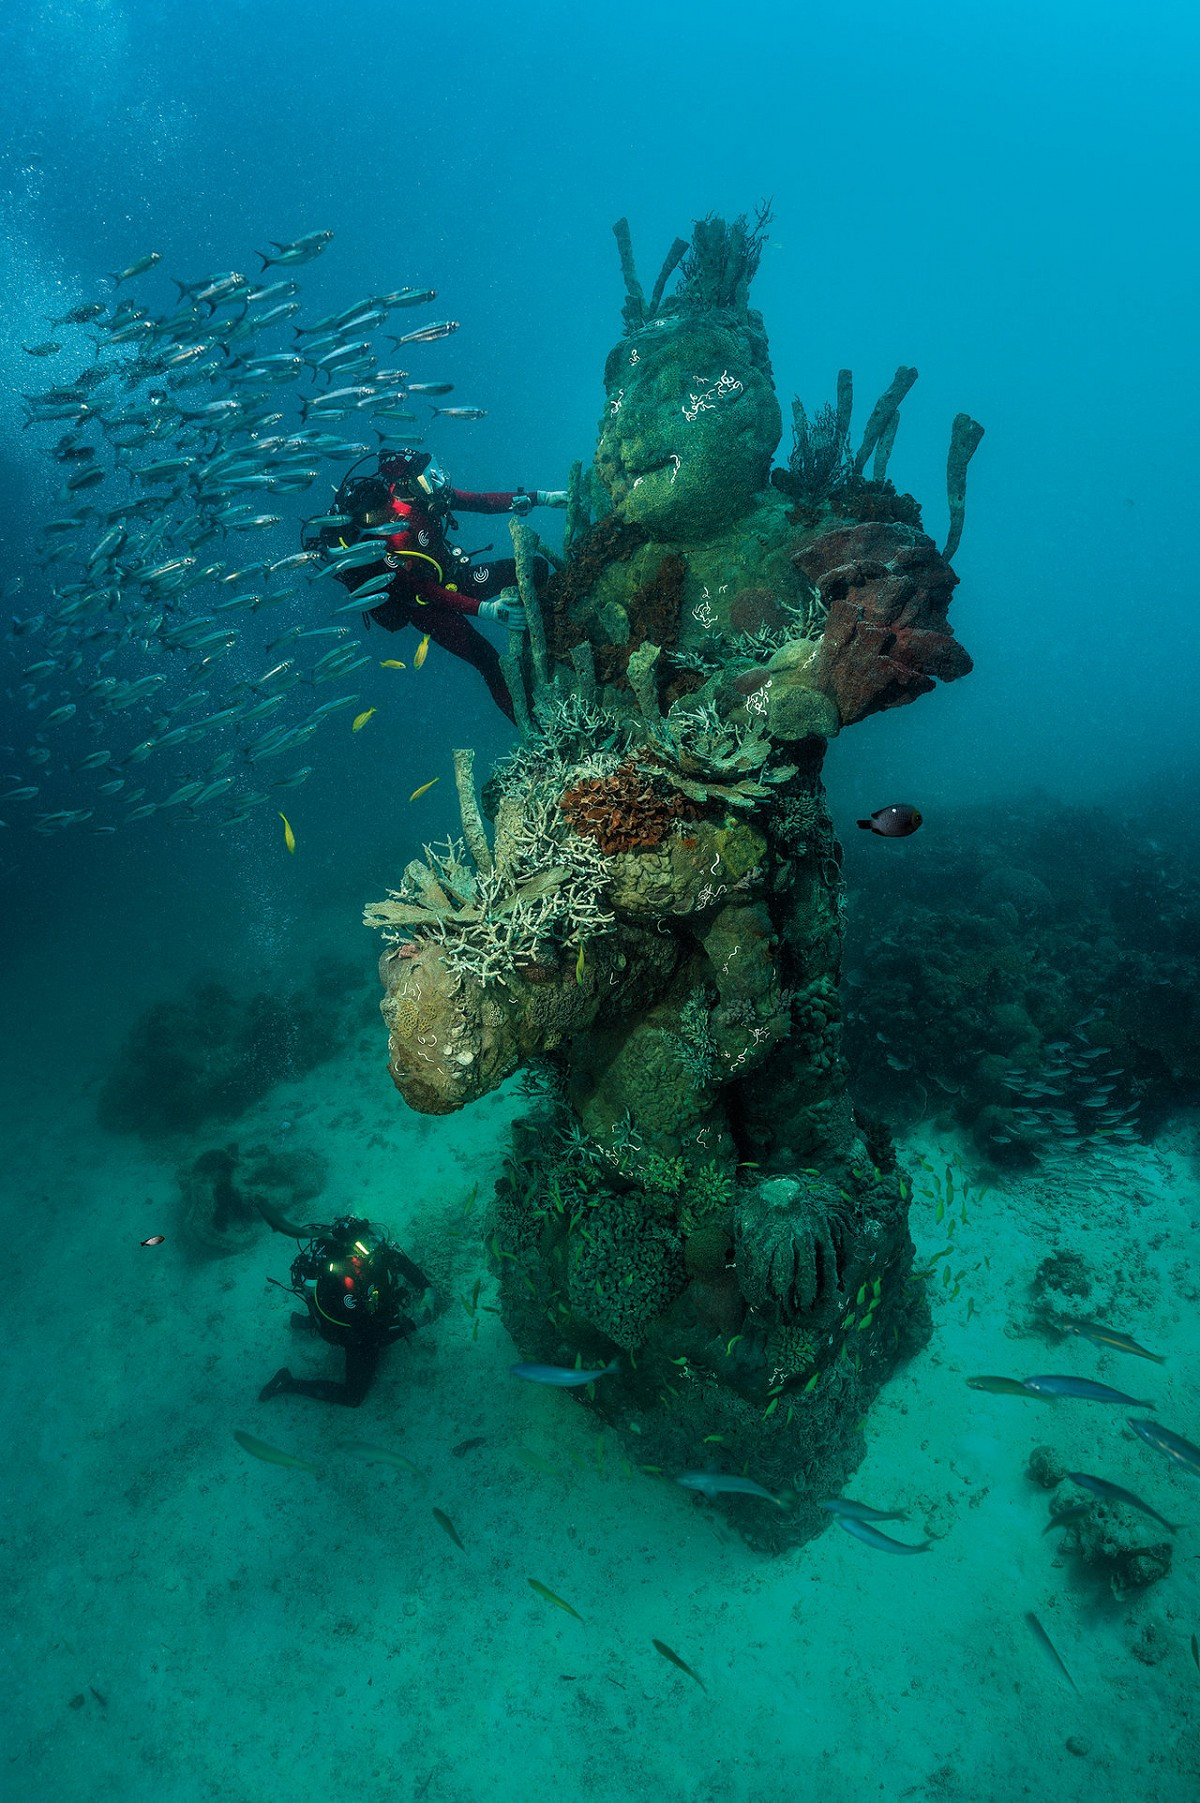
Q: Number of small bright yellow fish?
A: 6